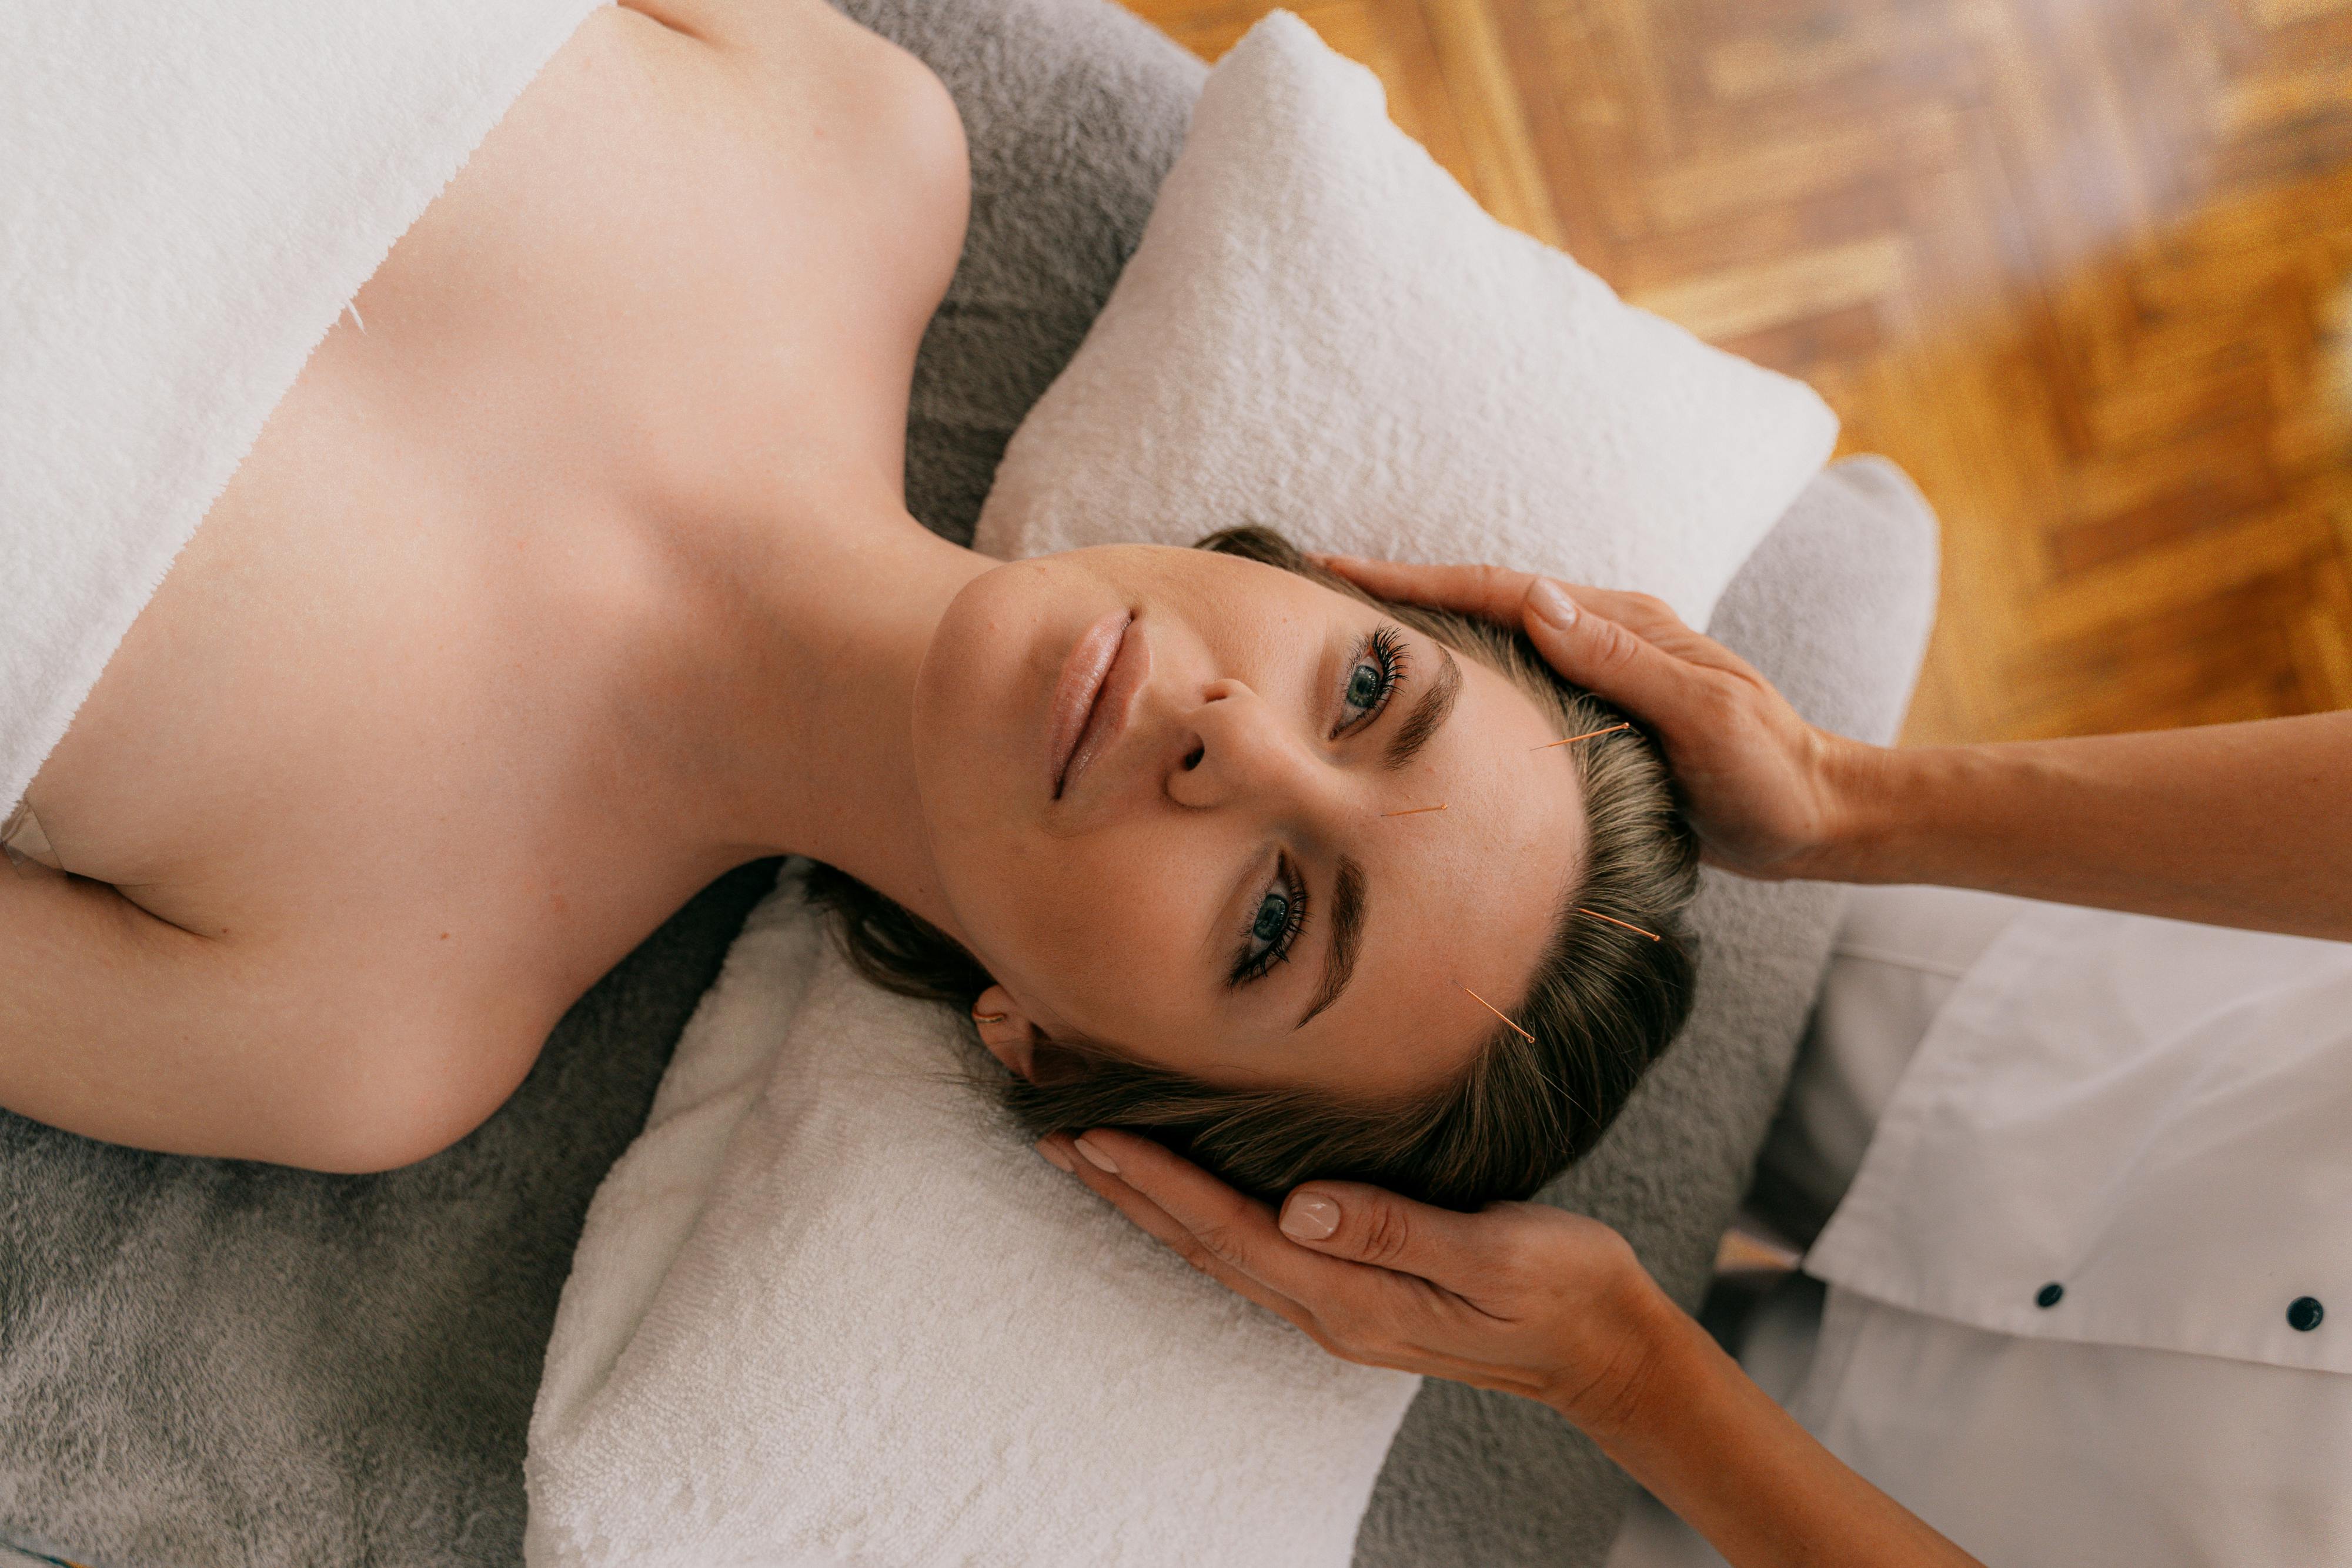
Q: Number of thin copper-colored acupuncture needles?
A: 4